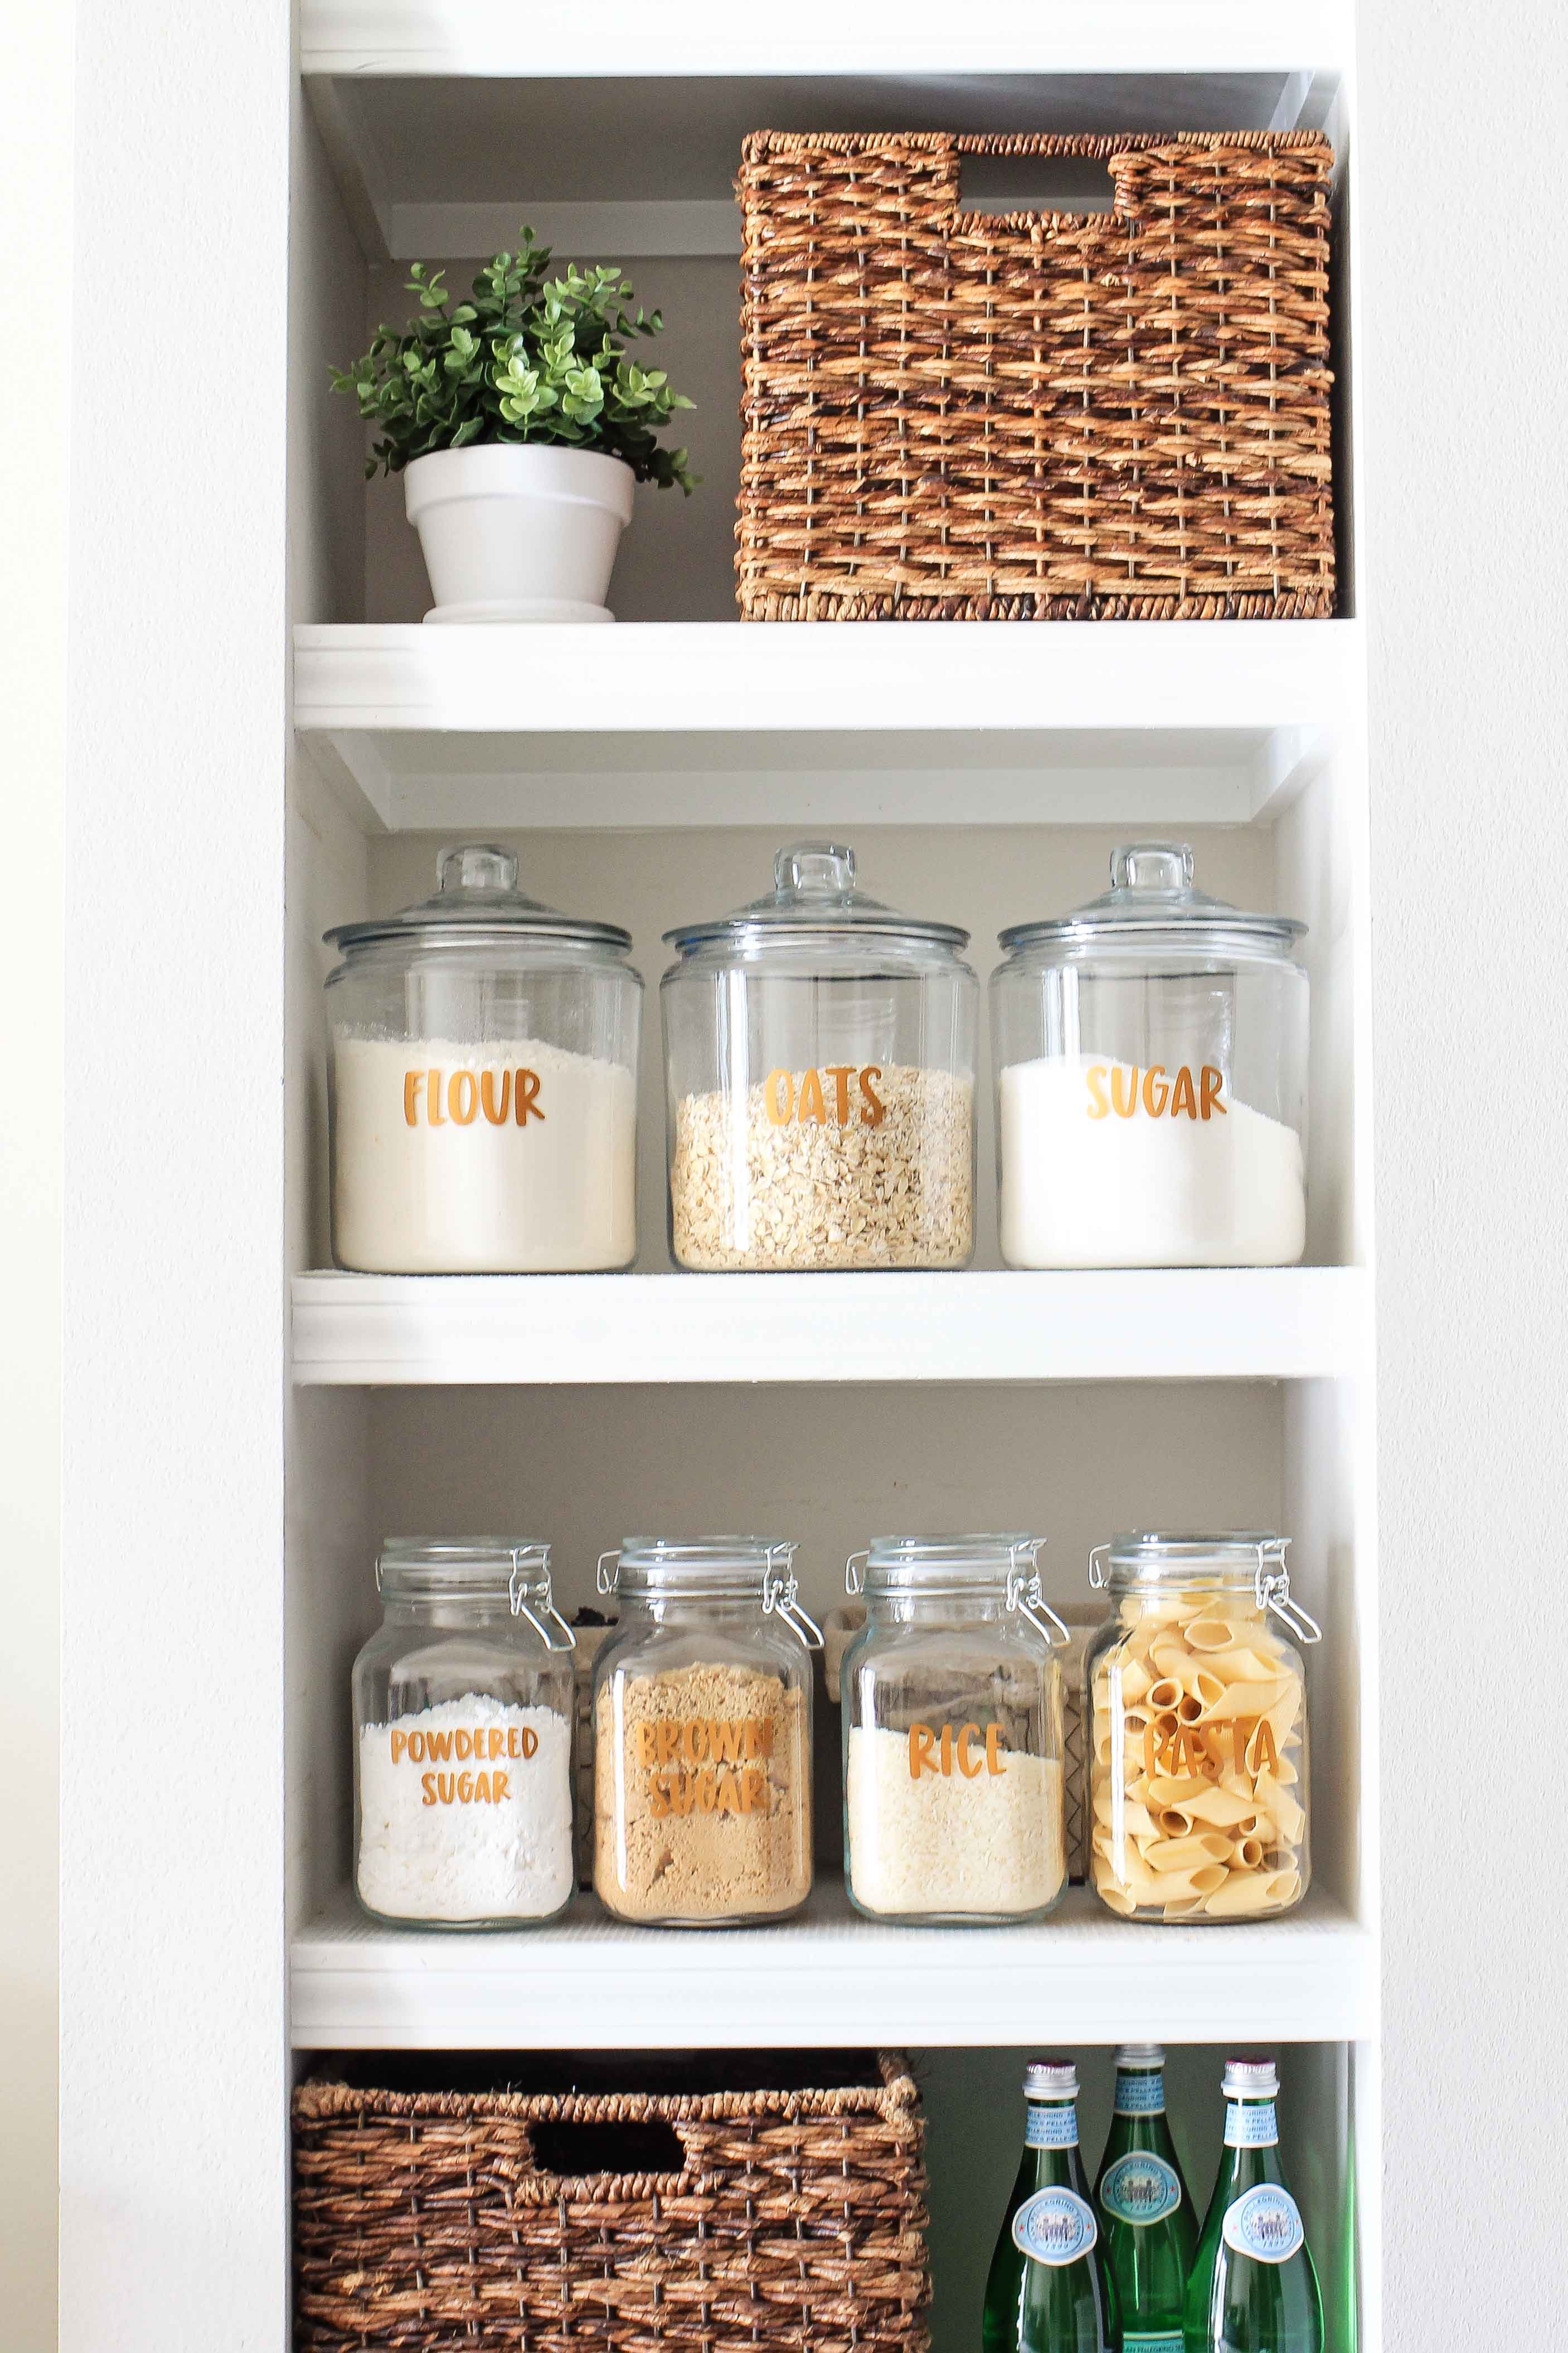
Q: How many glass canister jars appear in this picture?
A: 7